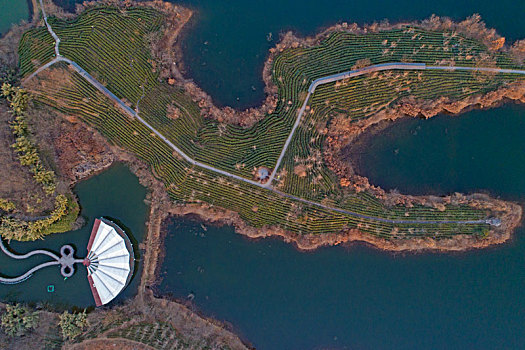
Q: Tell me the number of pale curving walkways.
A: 2